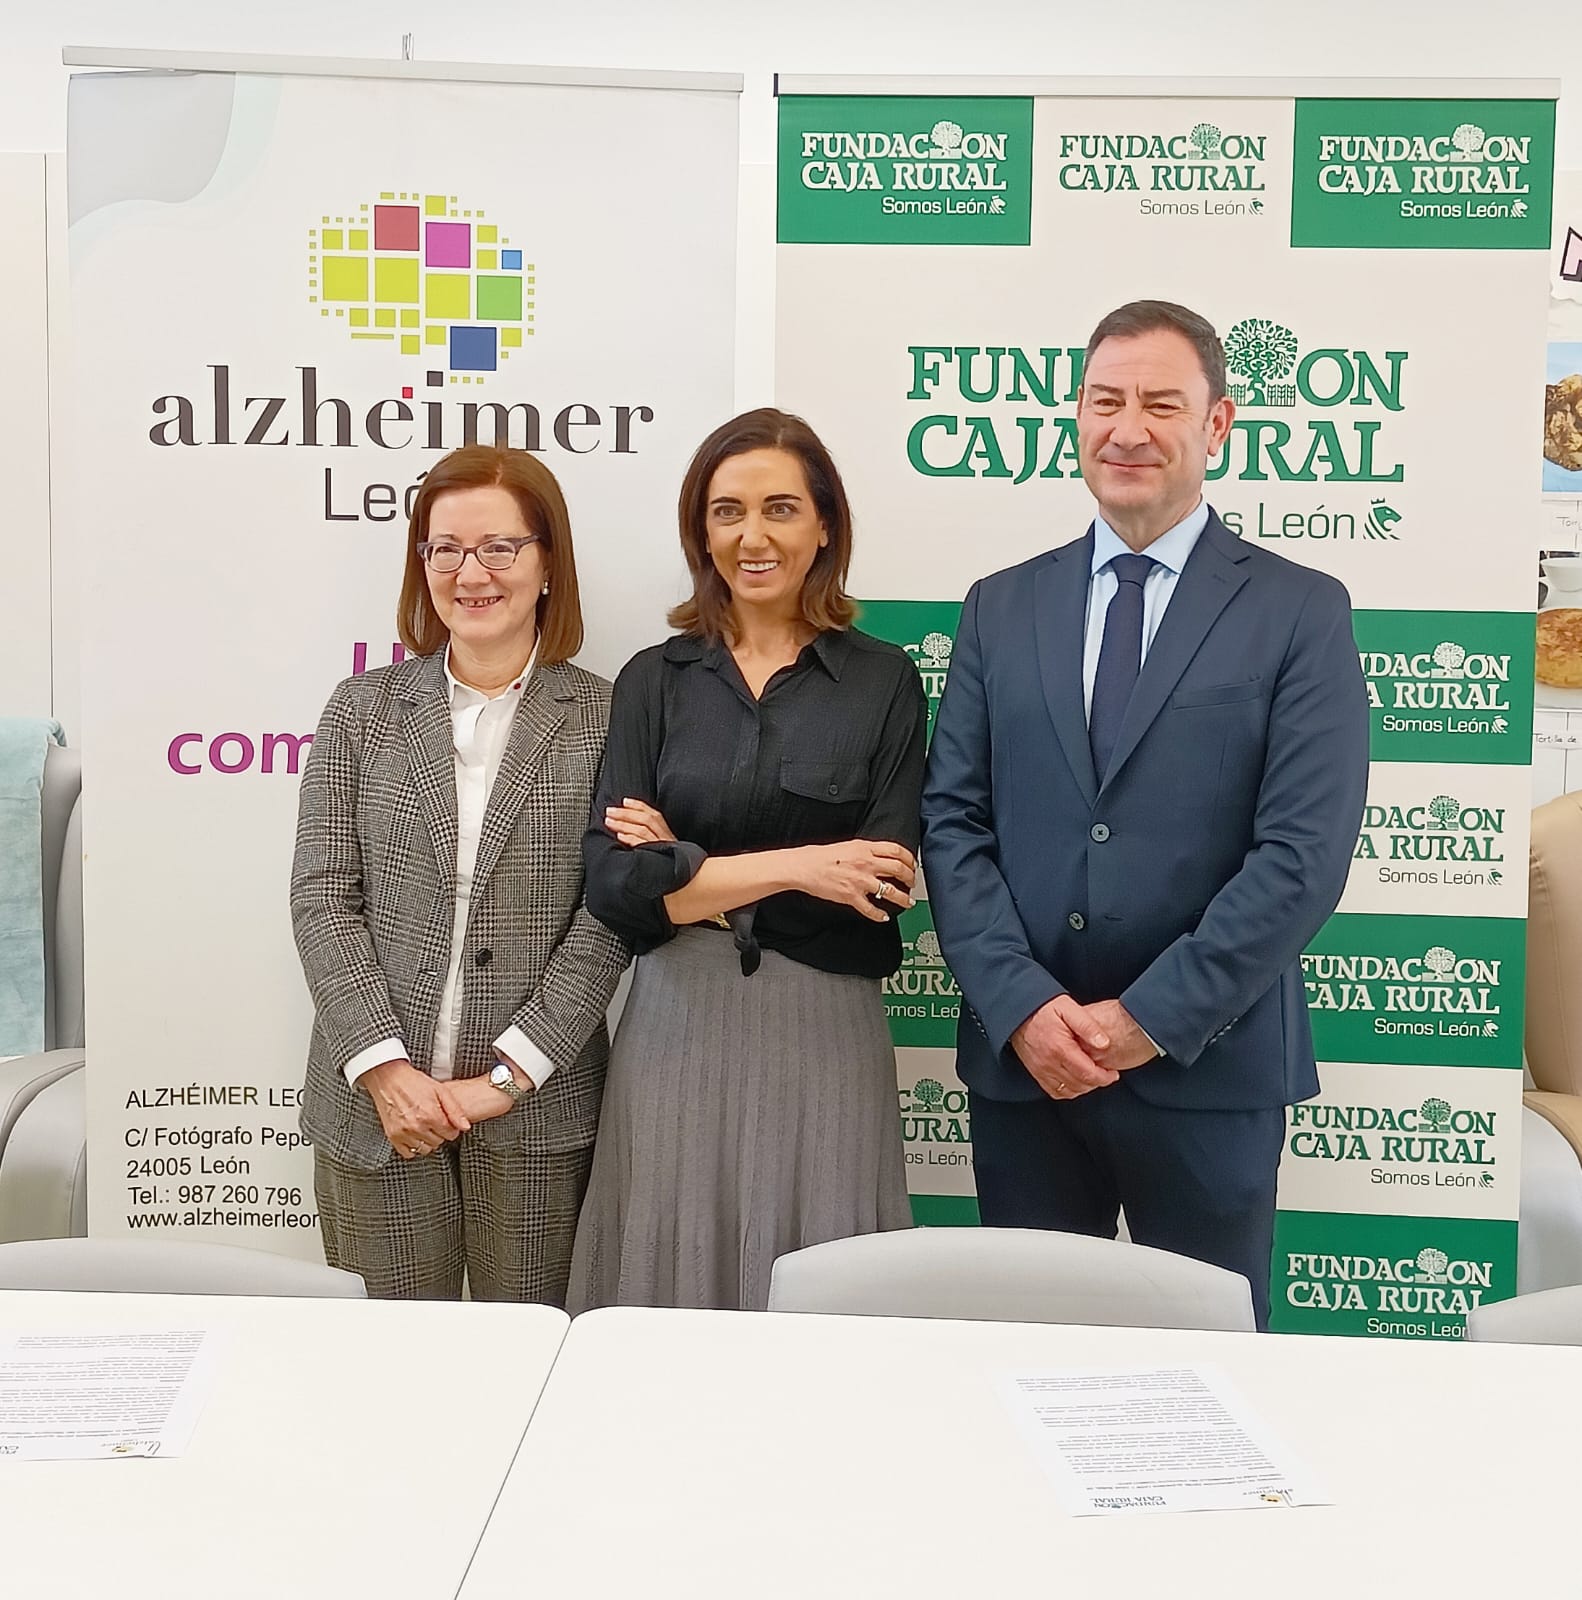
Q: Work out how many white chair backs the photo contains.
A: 3